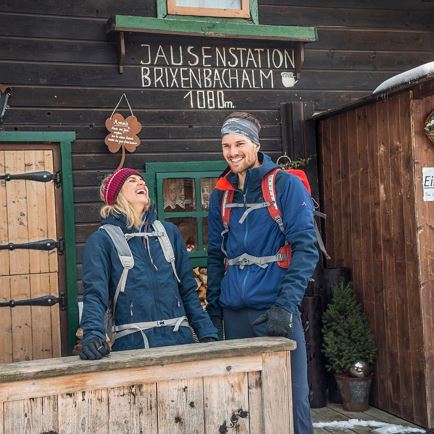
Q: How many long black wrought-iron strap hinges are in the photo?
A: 3